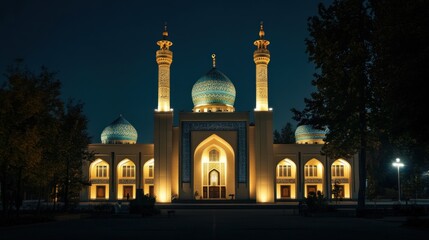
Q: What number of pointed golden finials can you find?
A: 3